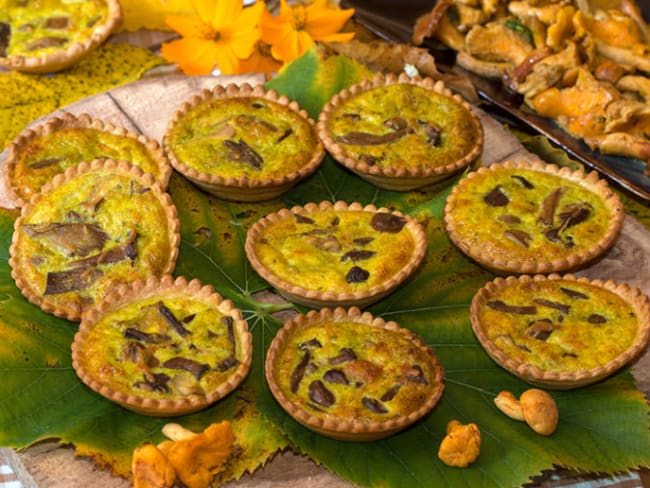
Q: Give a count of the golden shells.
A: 10